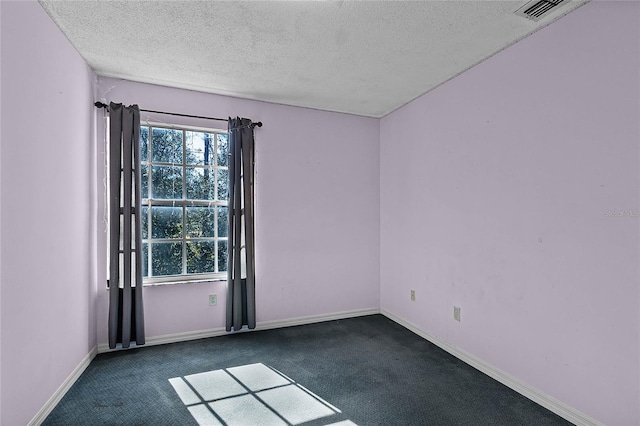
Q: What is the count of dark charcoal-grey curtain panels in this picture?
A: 2